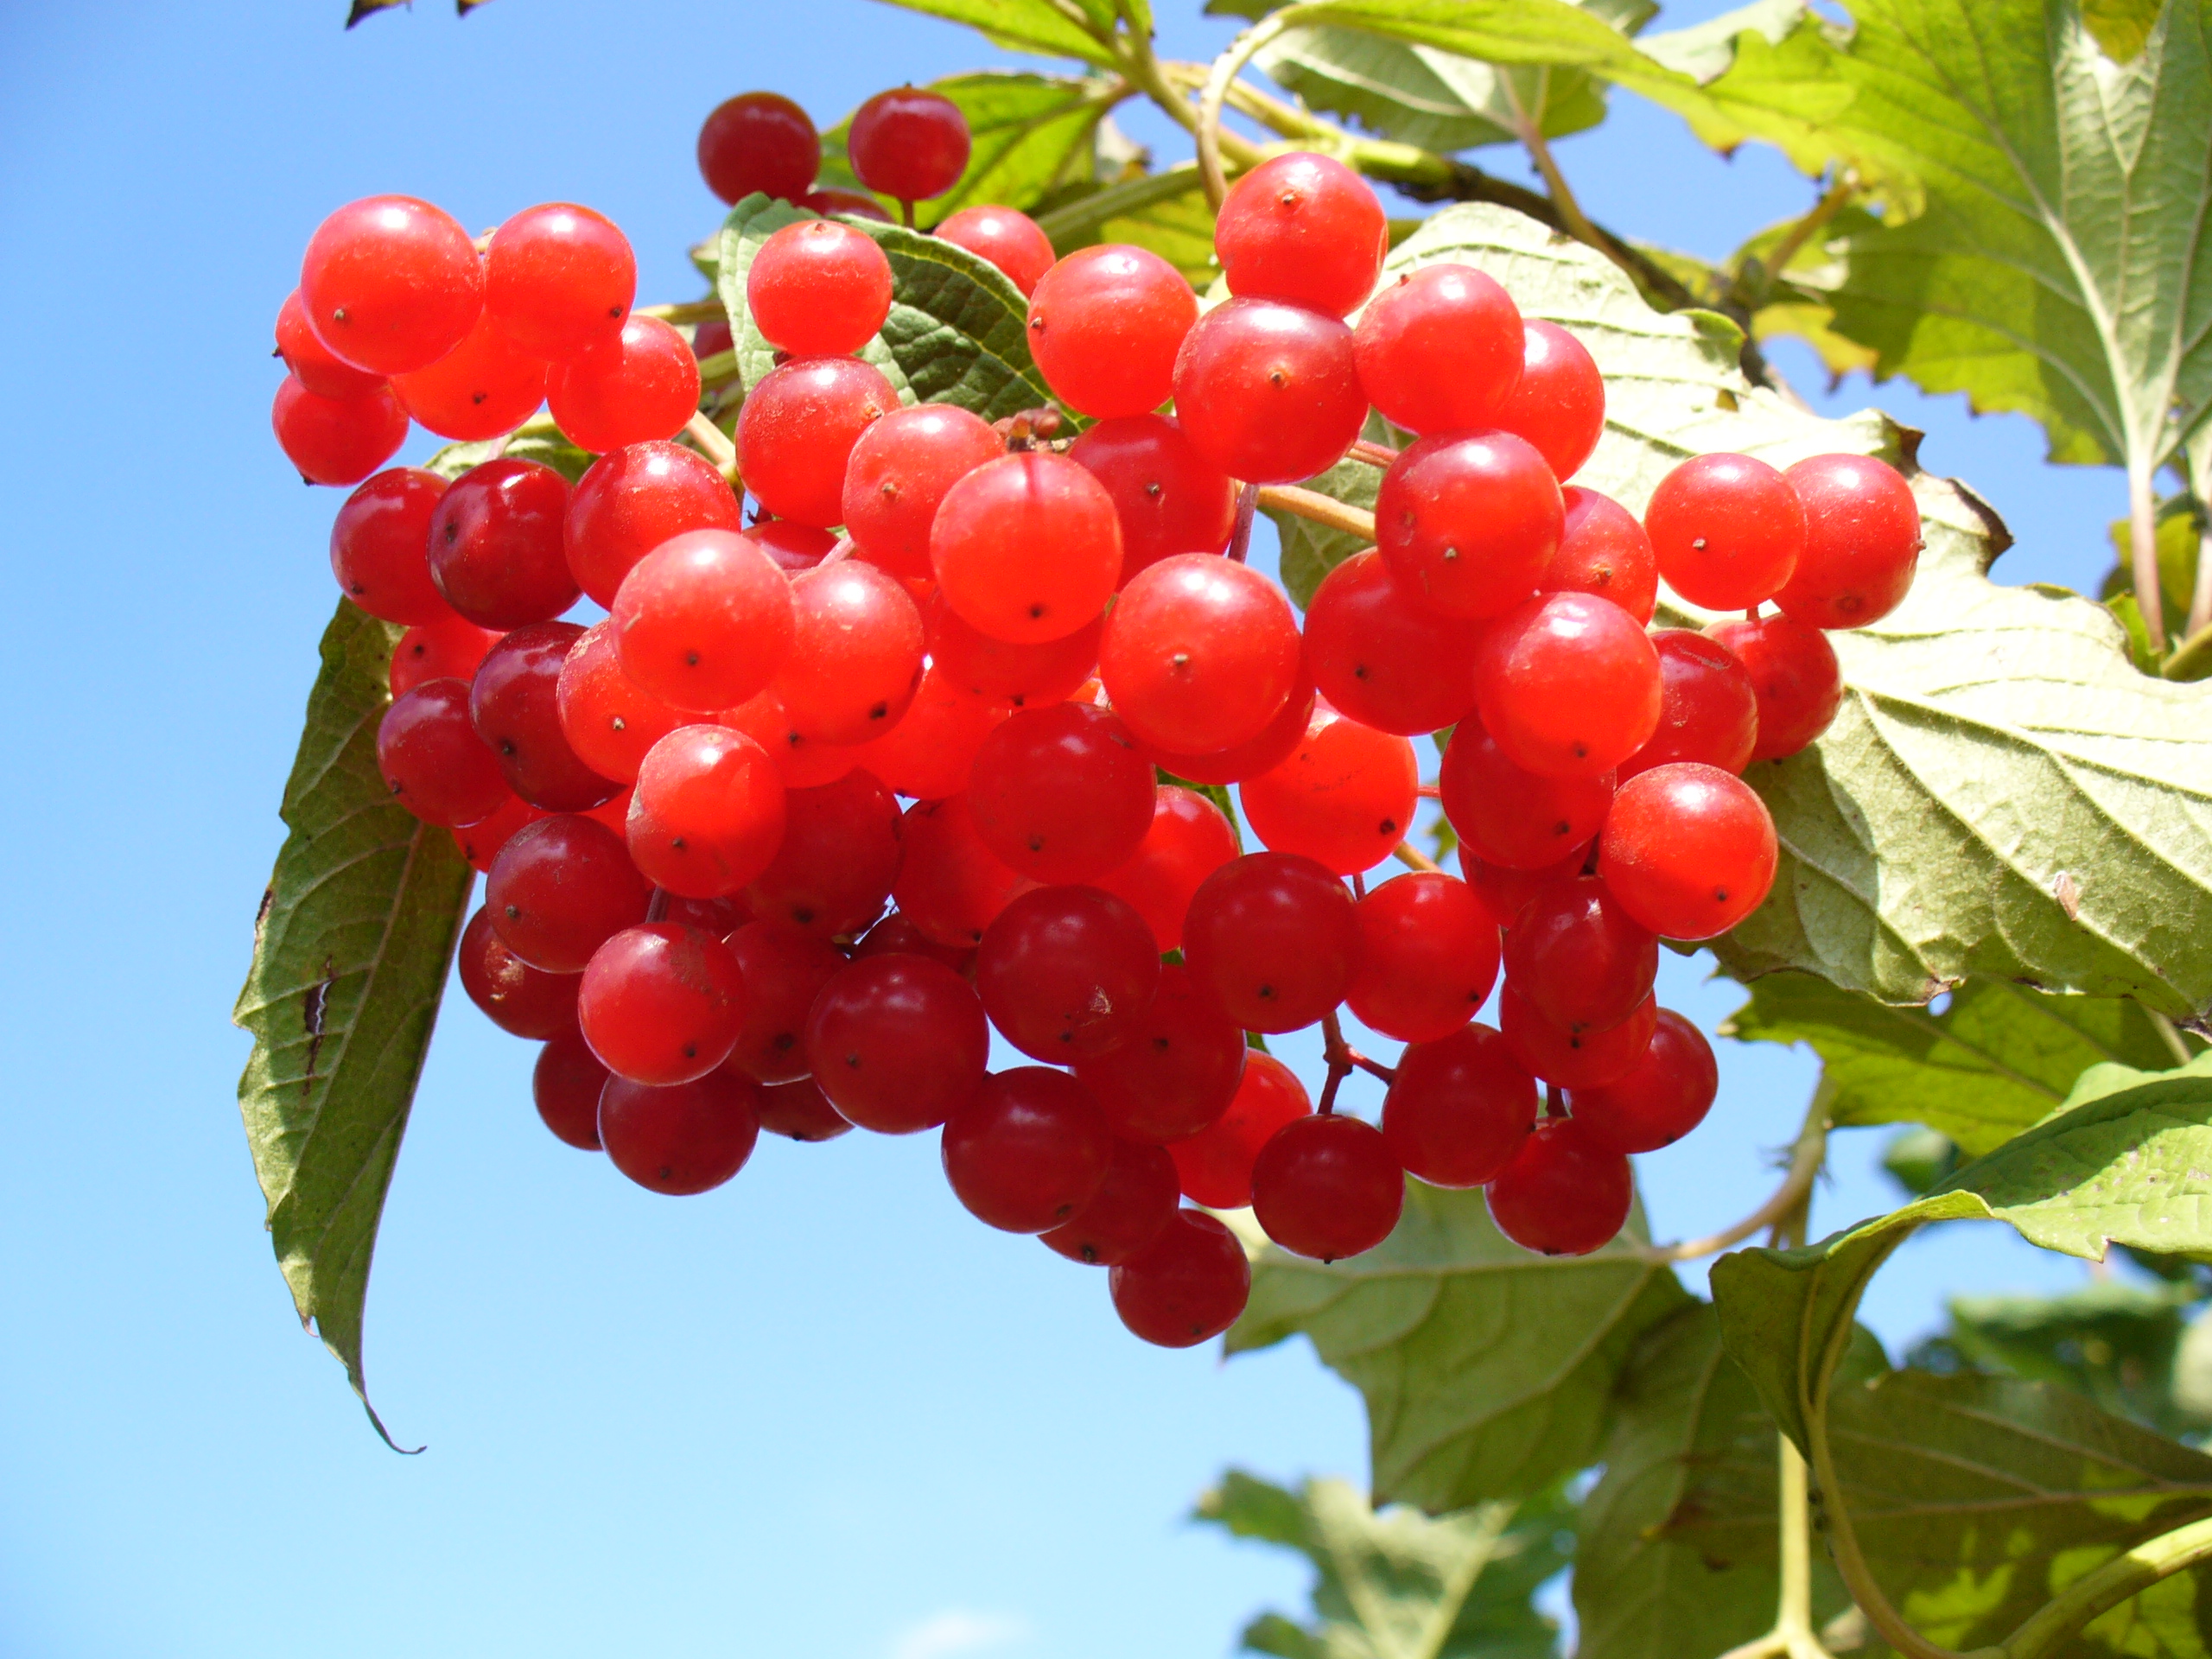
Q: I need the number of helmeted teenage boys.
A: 0